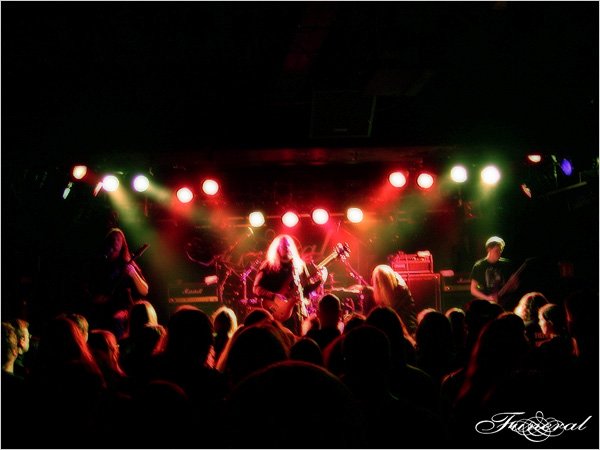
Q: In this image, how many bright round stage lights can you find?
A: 12